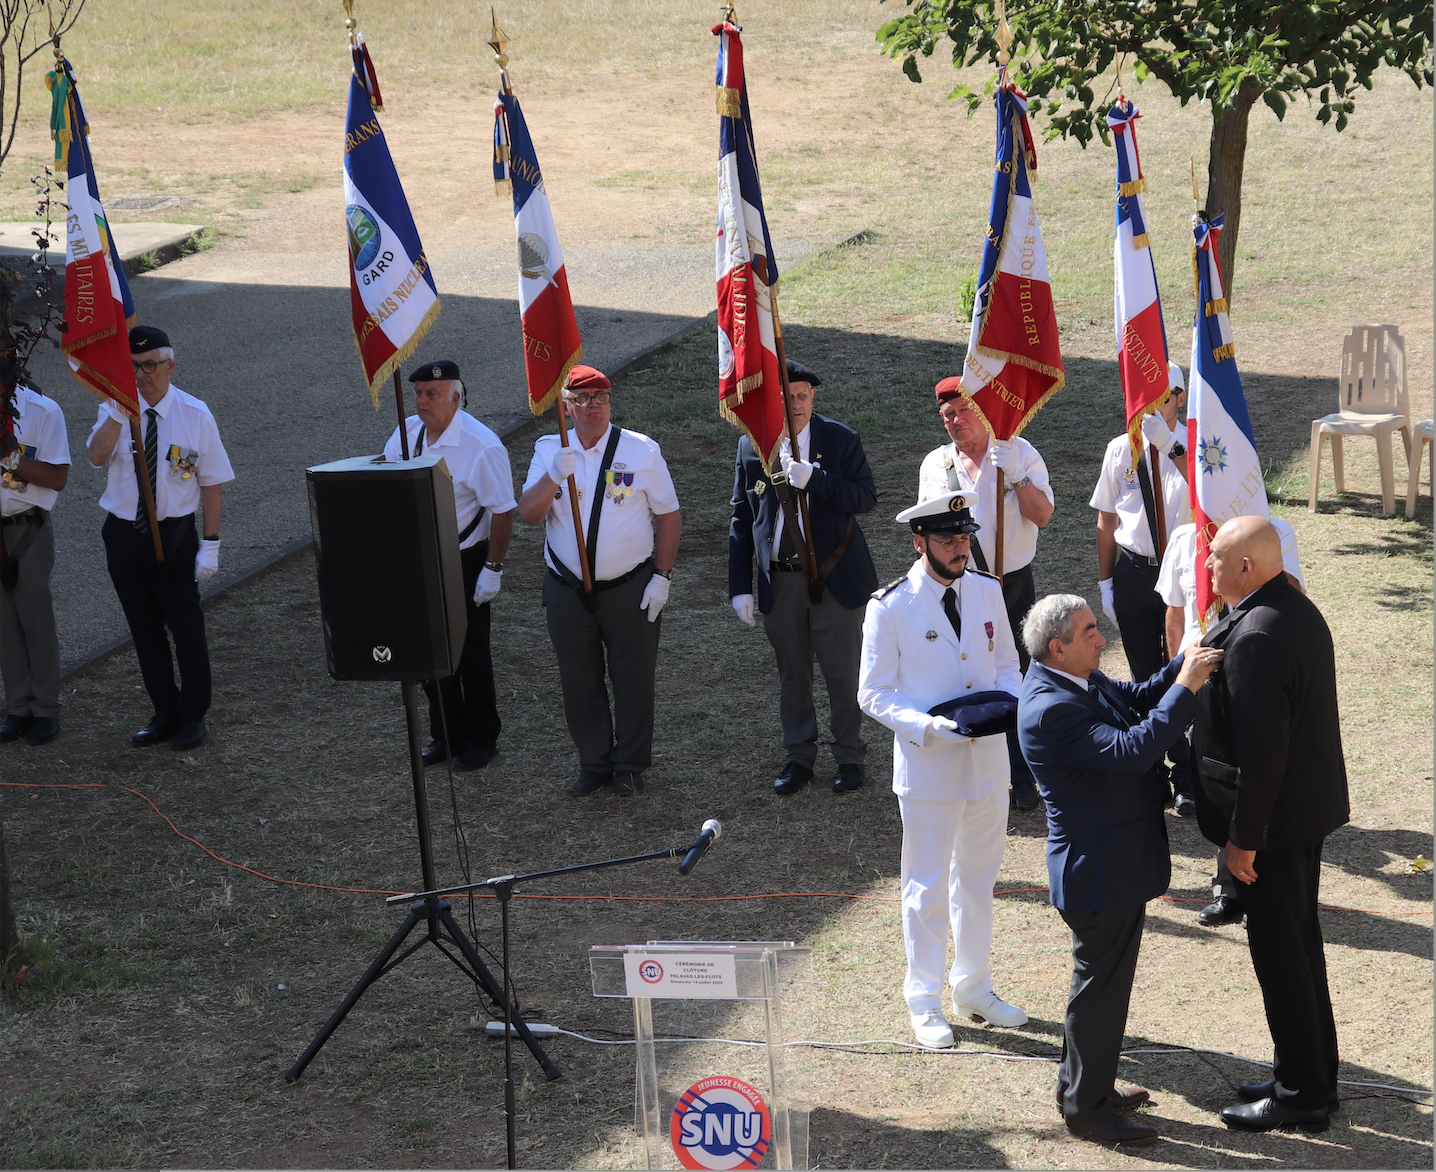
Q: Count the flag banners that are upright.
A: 7